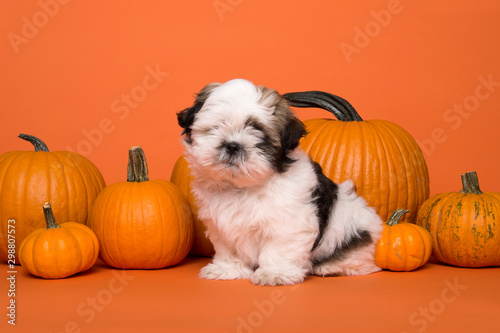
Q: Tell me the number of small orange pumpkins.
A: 2